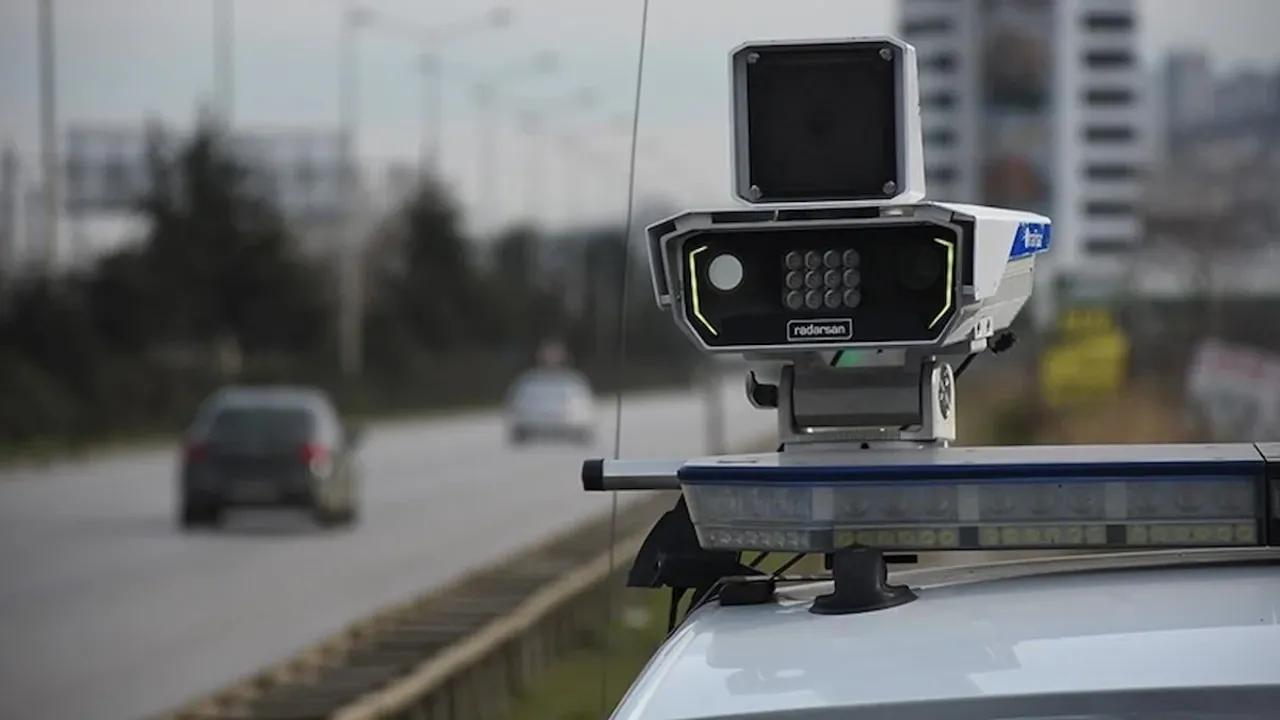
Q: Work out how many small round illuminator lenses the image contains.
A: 12